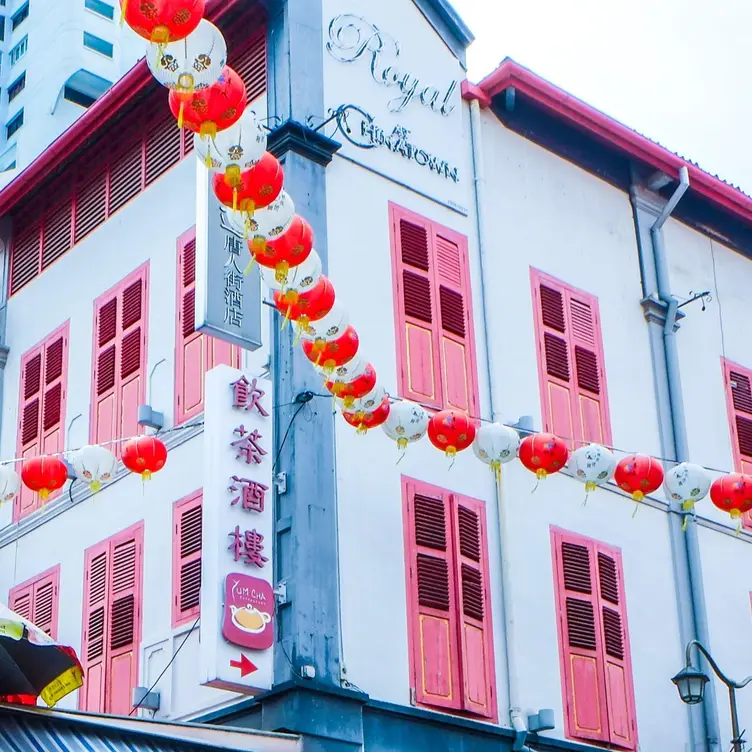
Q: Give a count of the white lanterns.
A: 13